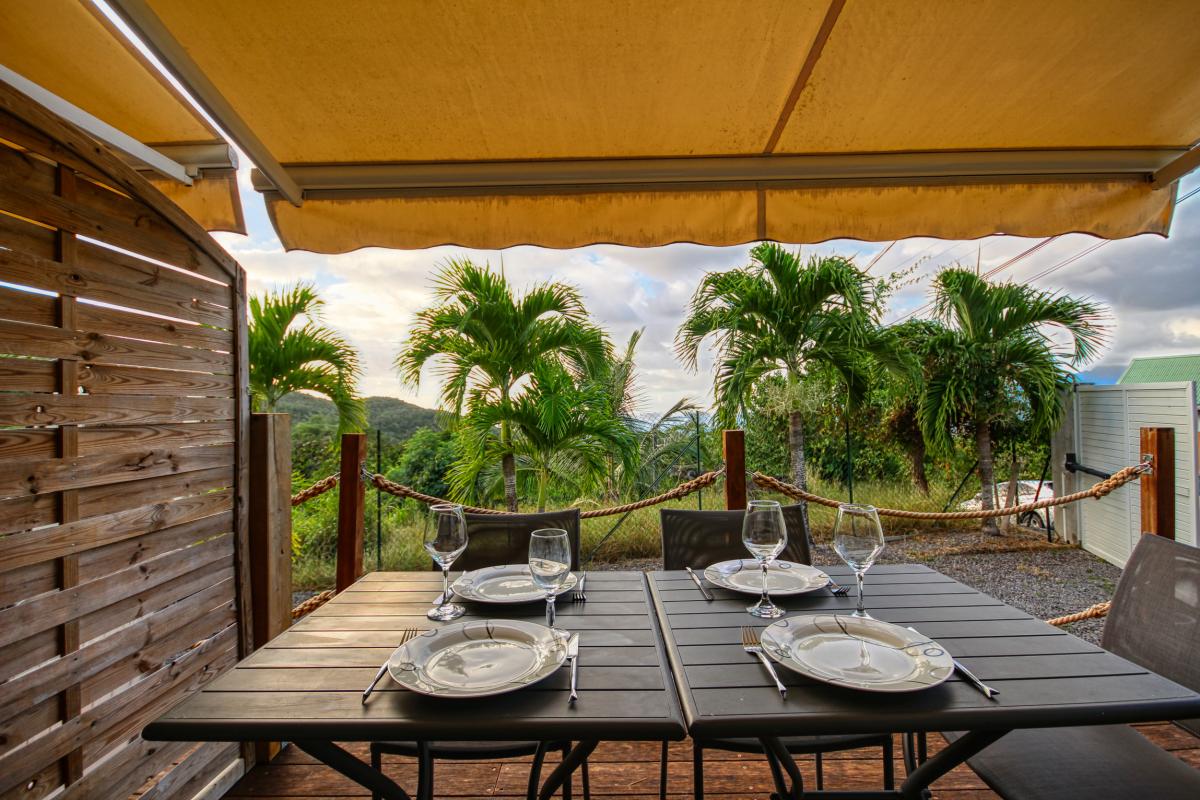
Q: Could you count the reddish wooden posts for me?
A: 3